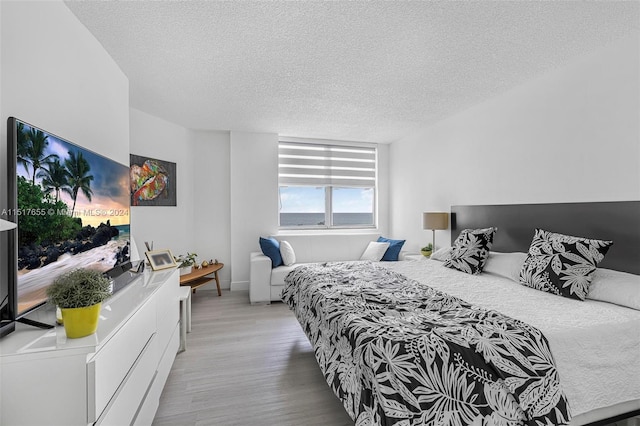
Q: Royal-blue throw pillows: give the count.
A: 2